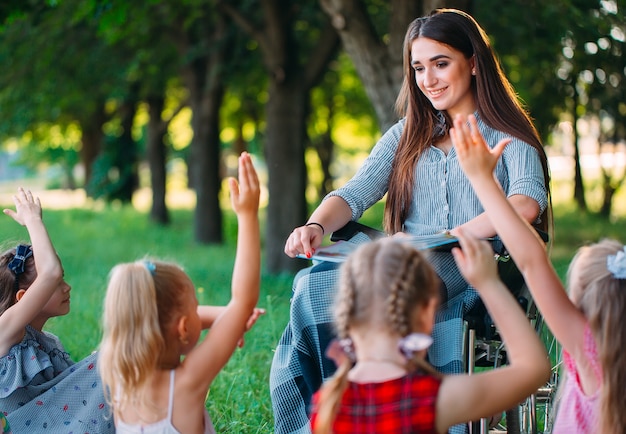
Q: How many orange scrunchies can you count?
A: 0